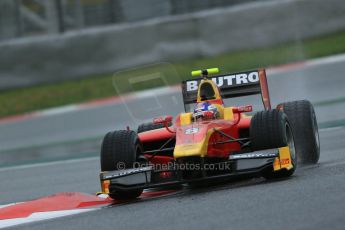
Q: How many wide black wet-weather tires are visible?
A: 4